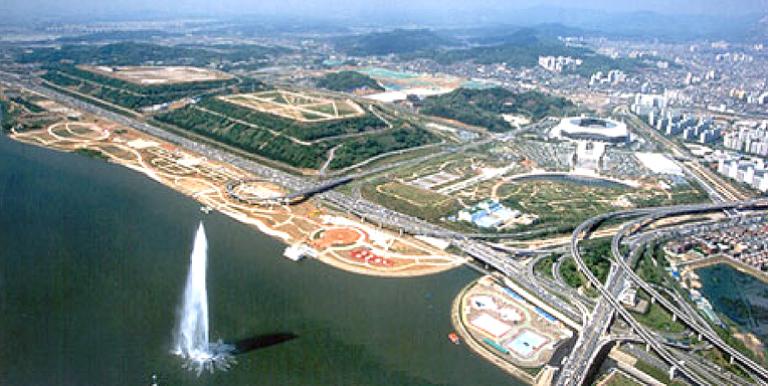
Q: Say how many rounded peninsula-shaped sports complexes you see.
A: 1